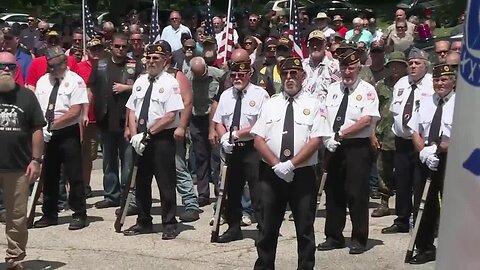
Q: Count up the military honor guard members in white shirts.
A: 7